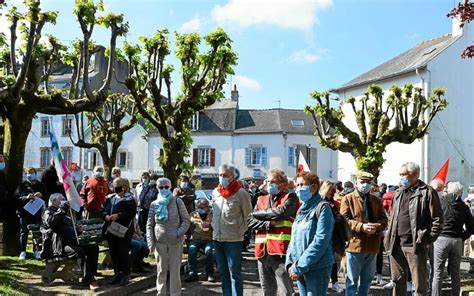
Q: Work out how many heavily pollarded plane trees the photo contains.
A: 4